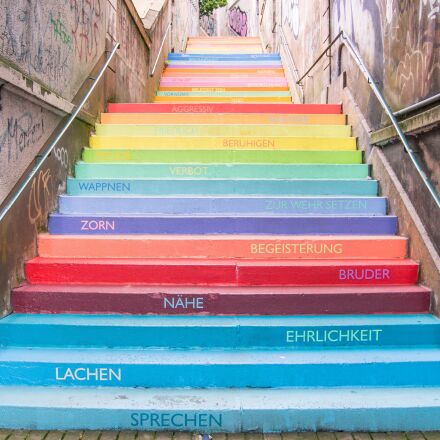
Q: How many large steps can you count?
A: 15